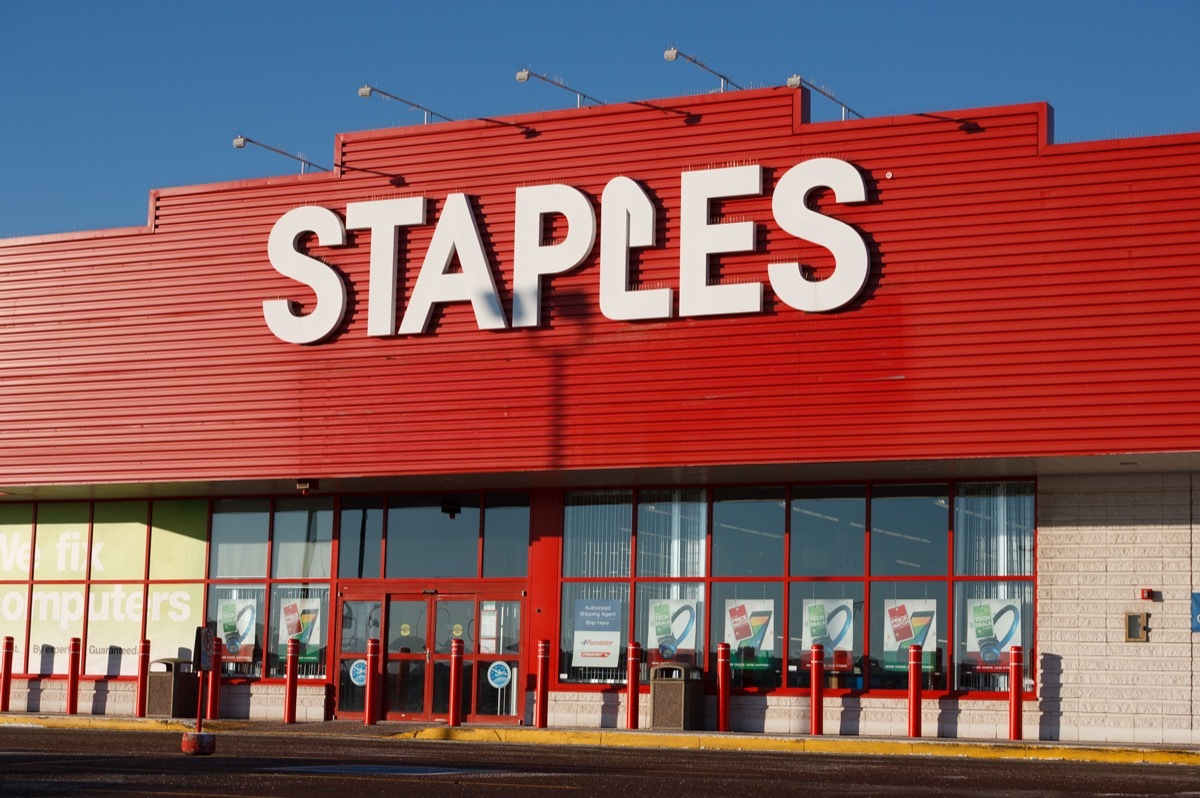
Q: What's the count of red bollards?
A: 13